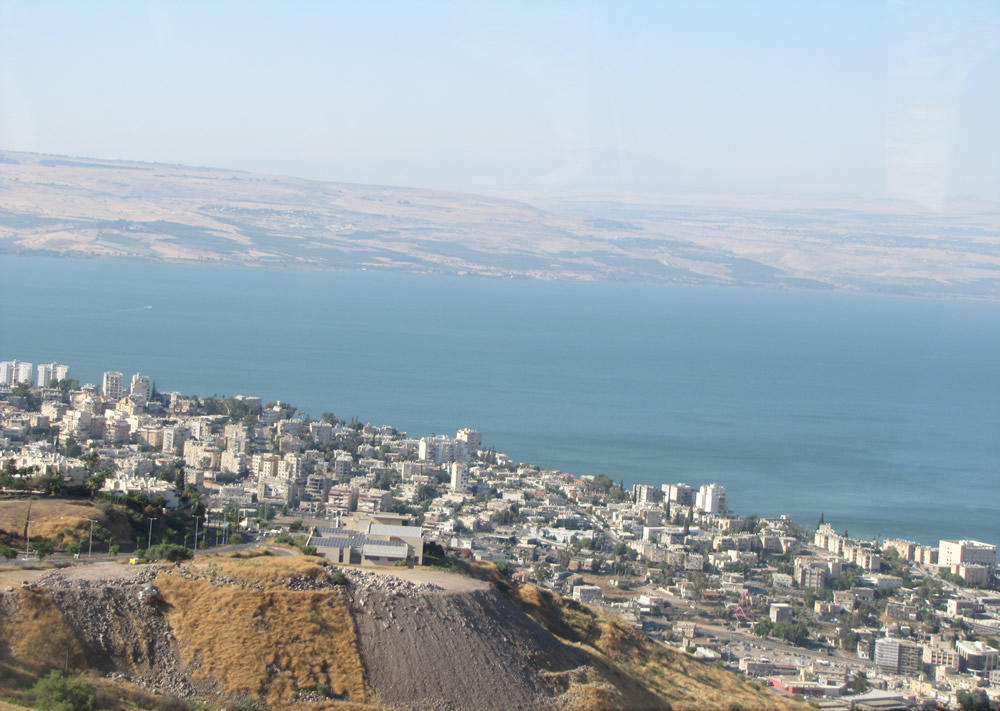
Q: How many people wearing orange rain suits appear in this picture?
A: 0